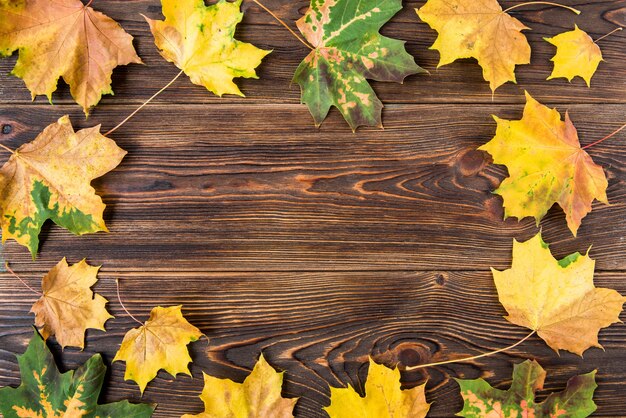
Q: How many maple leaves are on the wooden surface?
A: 14